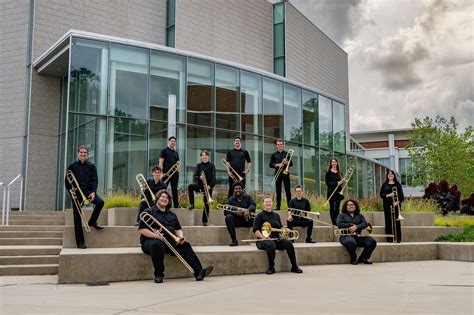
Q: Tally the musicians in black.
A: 13